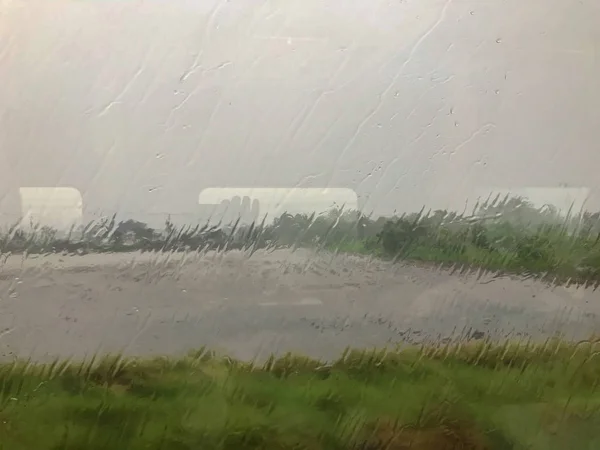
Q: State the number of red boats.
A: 0